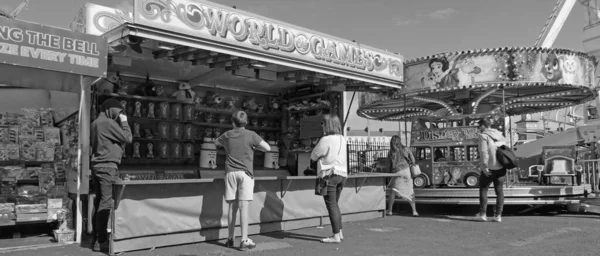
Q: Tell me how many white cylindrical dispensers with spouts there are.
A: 2